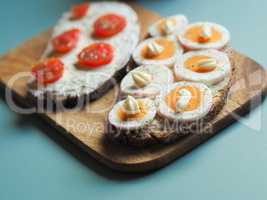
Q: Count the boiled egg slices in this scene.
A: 7